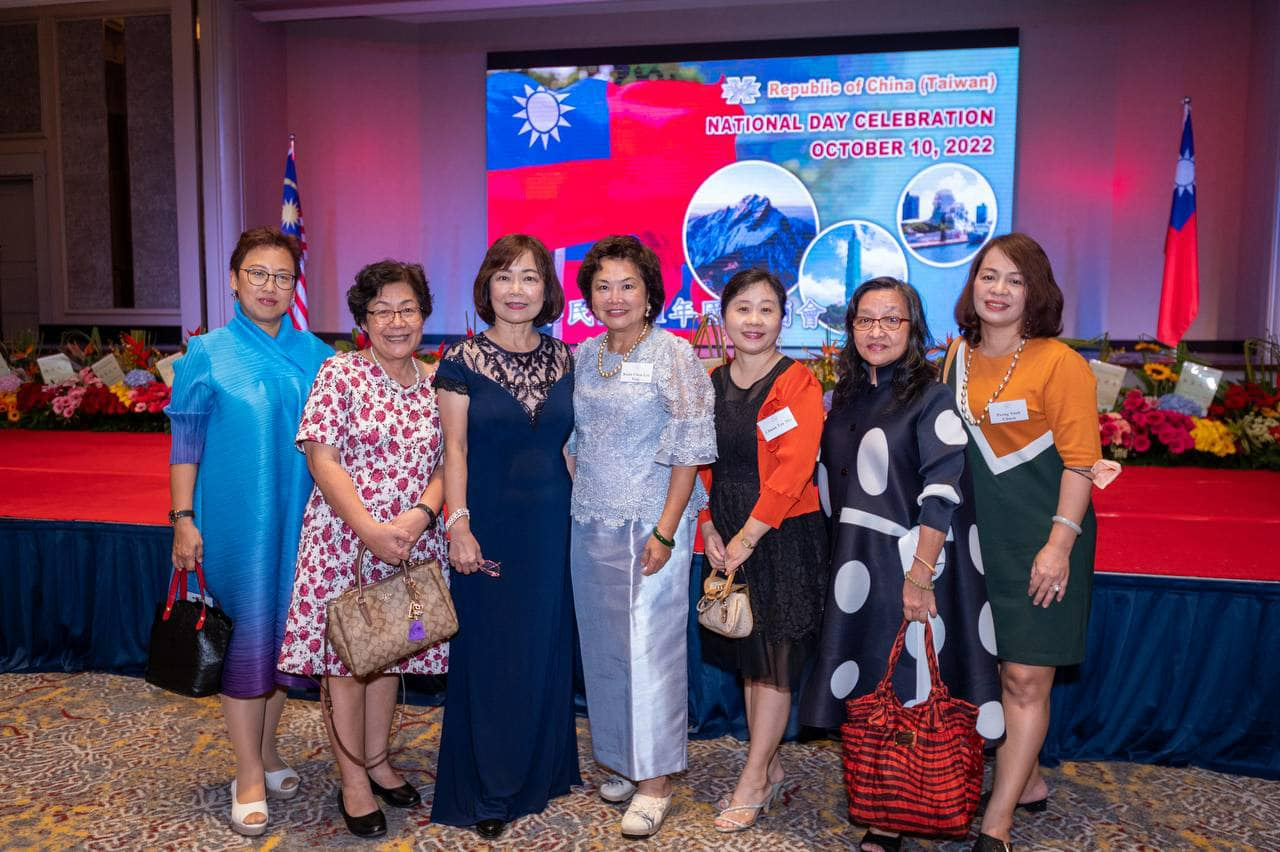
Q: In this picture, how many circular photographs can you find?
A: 3